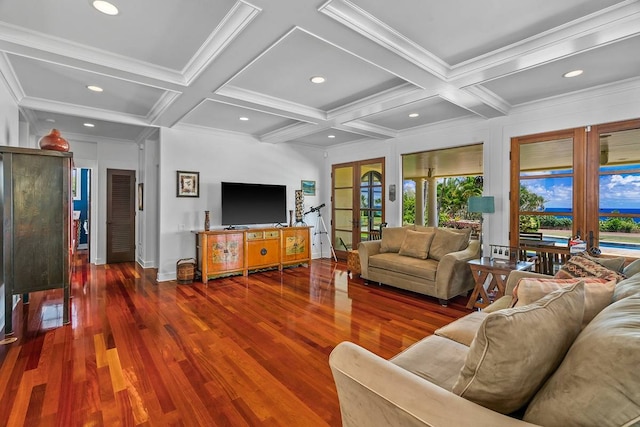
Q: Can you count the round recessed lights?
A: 8